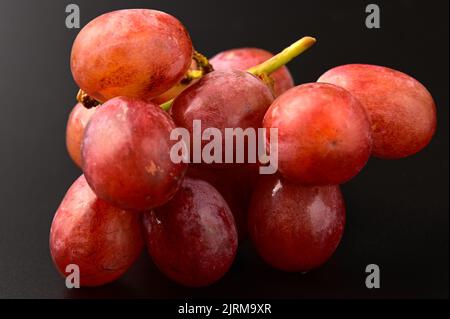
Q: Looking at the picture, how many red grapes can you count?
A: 11